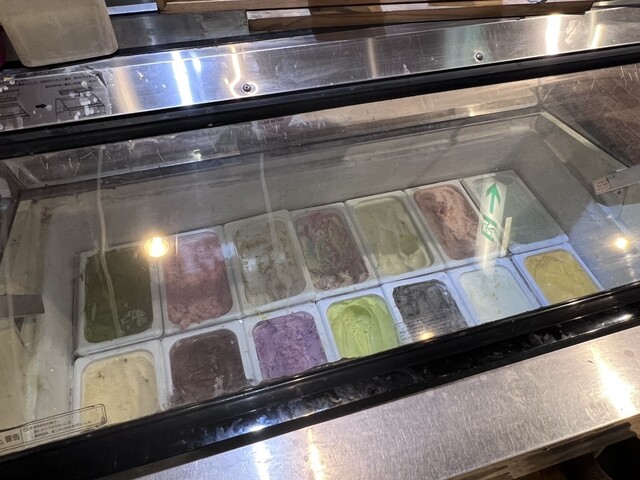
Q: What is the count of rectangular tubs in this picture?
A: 14